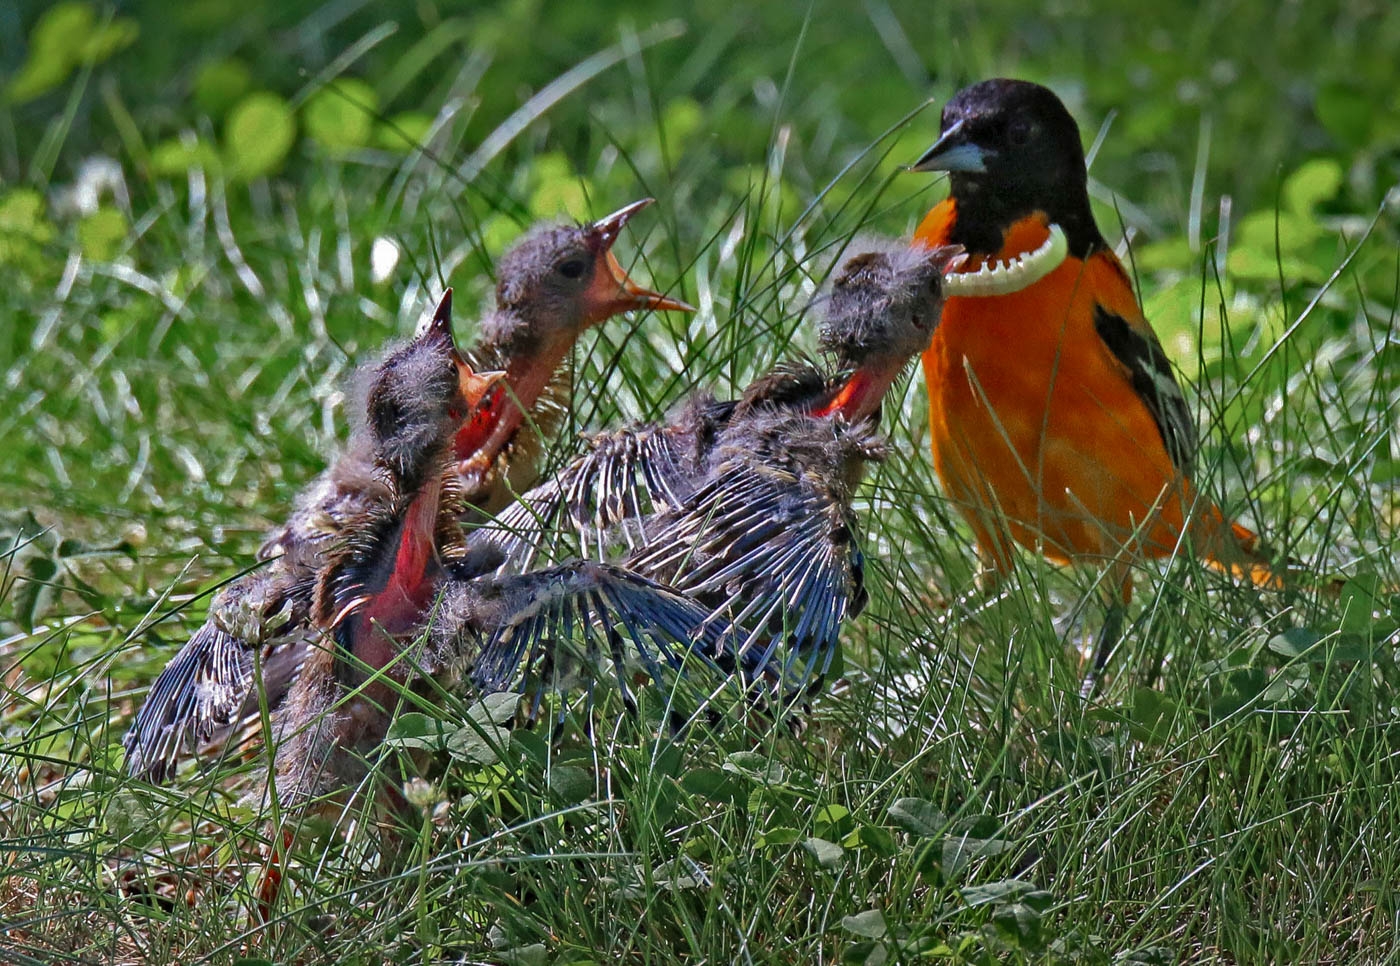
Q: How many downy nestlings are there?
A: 3